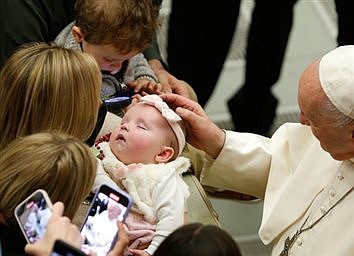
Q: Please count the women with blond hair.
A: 2